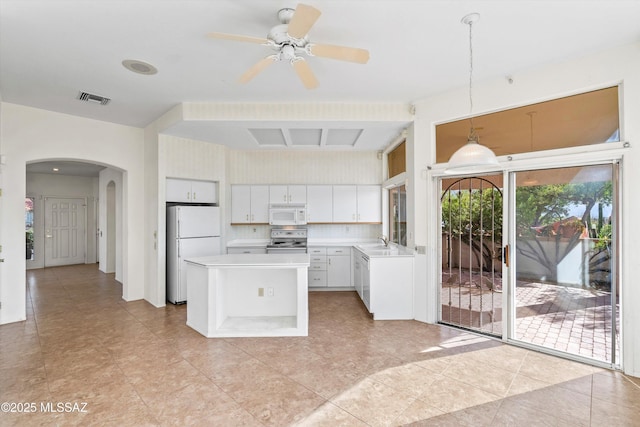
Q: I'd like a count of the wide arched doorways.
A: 1